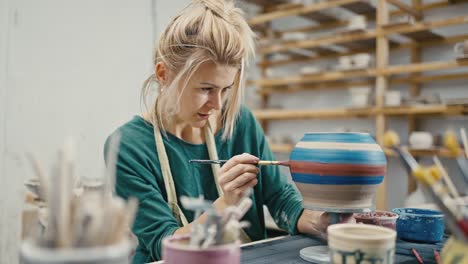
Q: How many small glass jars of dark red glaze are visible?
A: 1